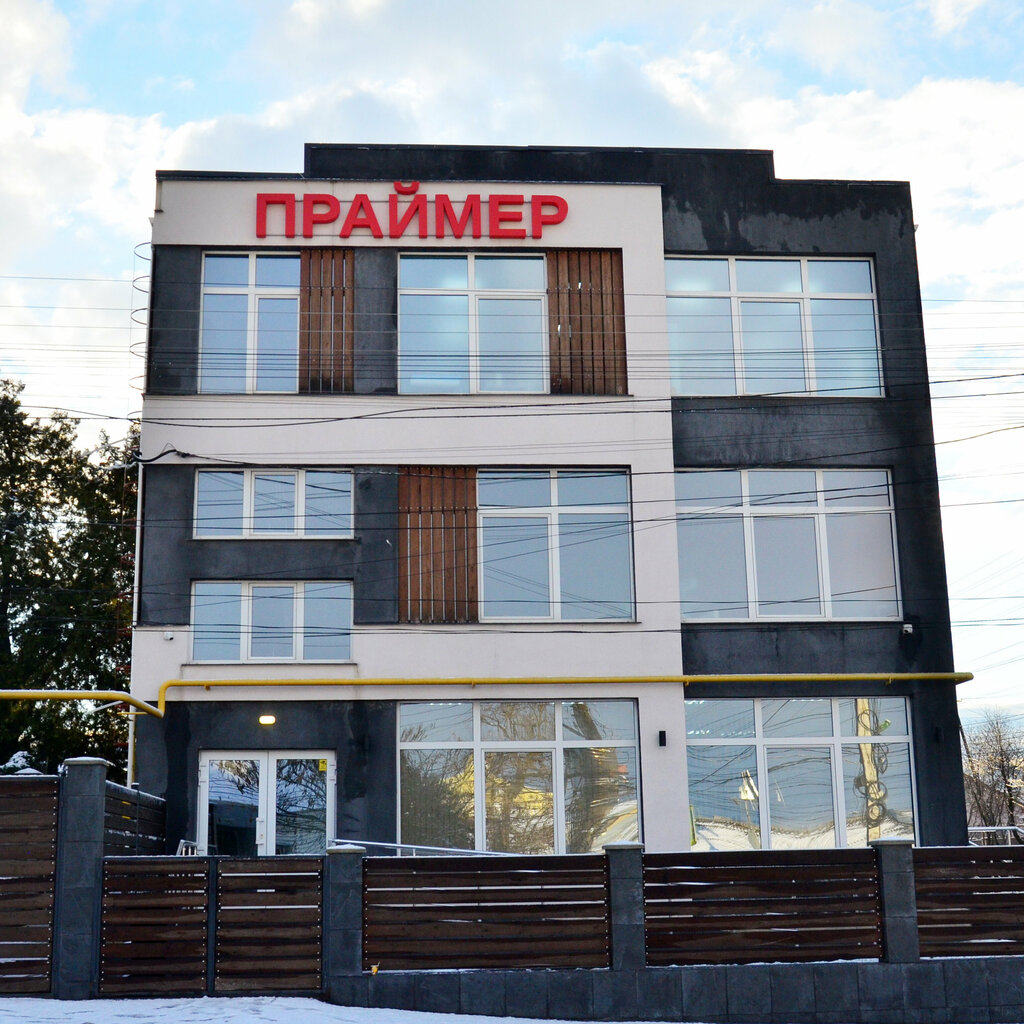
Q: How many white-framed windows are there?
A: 9